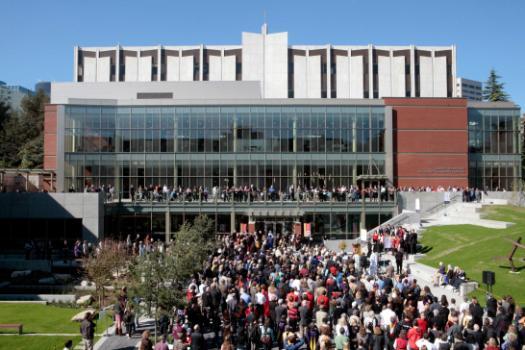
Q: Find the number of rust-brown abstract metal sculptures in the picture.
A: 1